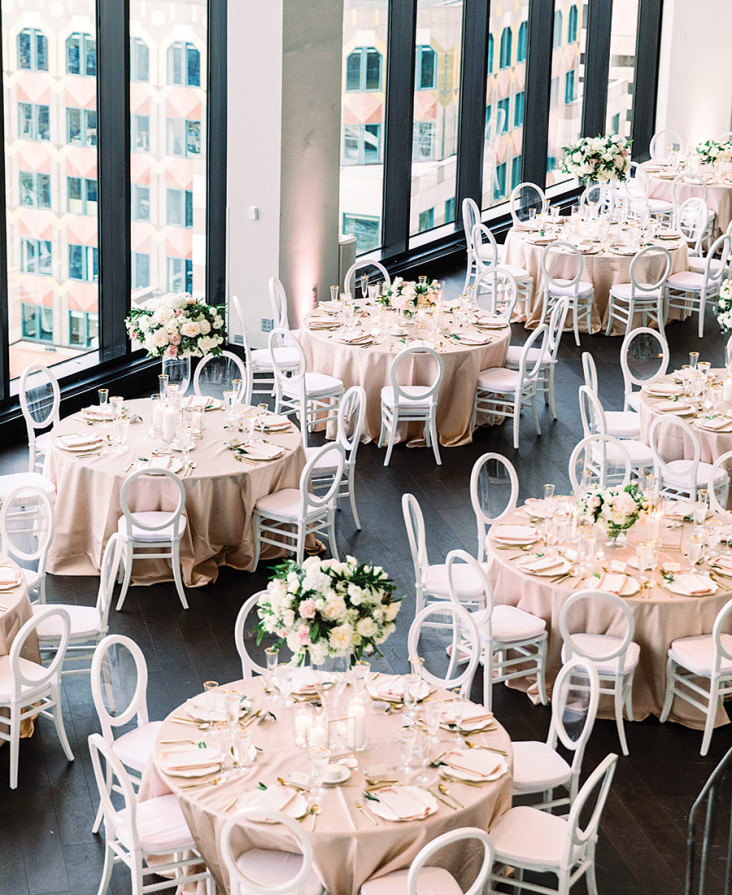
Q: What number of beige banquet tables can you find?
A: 8